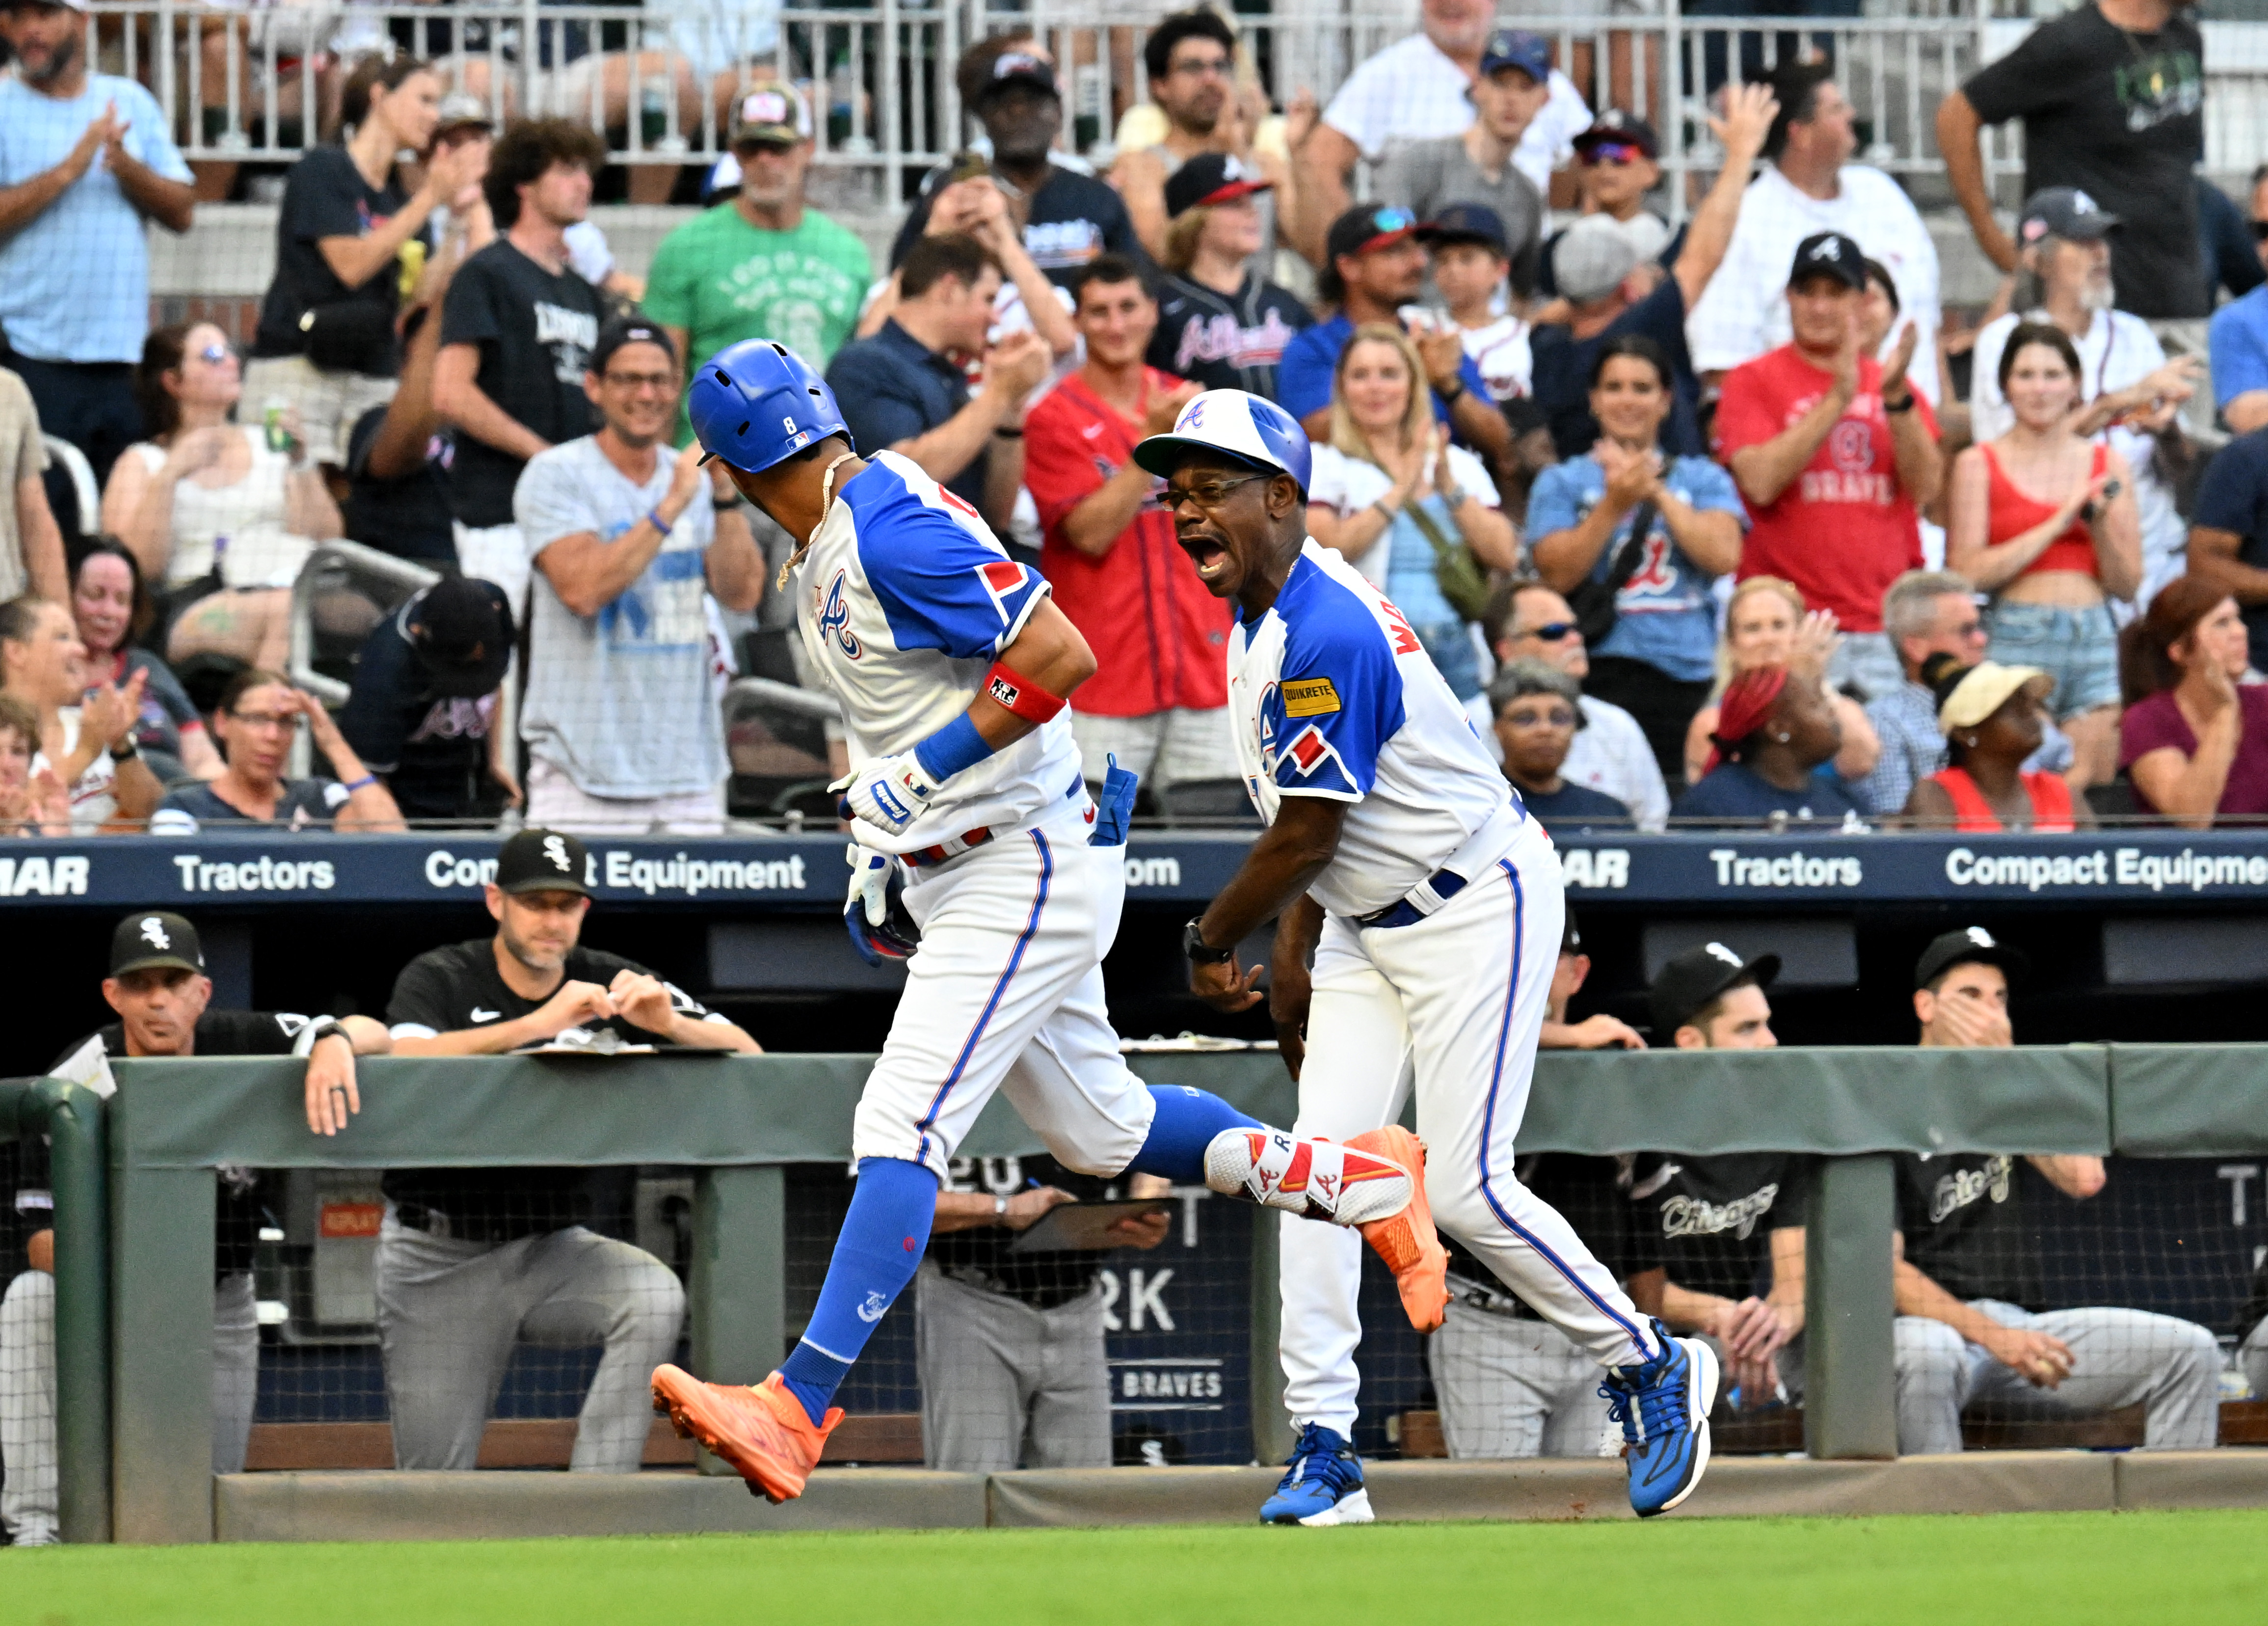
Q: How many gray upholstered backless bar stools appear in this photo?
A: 0